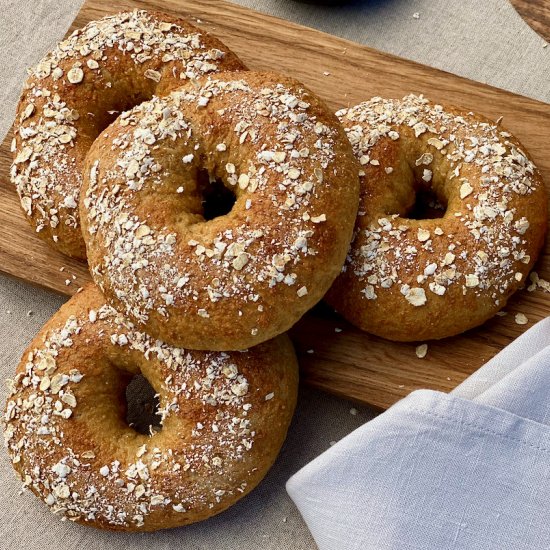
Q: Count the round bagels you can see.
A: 4